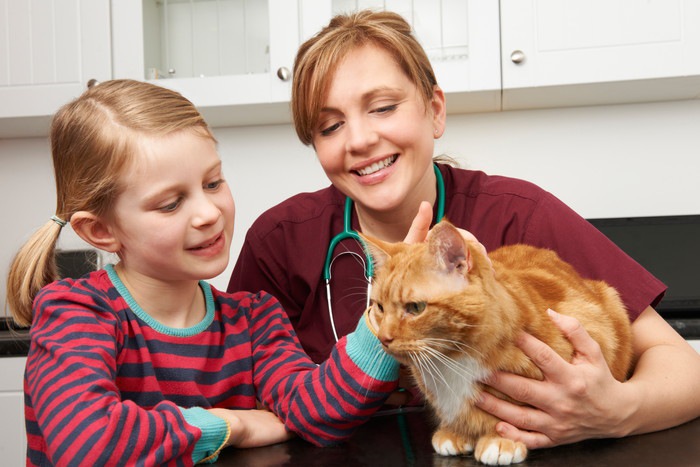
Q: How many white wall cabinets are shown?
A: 4